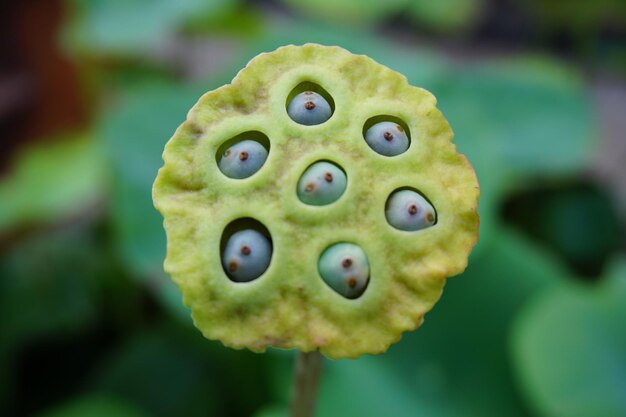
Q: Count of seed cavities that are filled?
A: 7